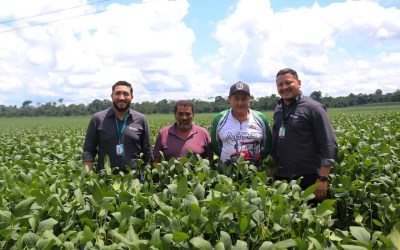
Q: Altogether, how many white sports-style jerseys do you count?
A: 1